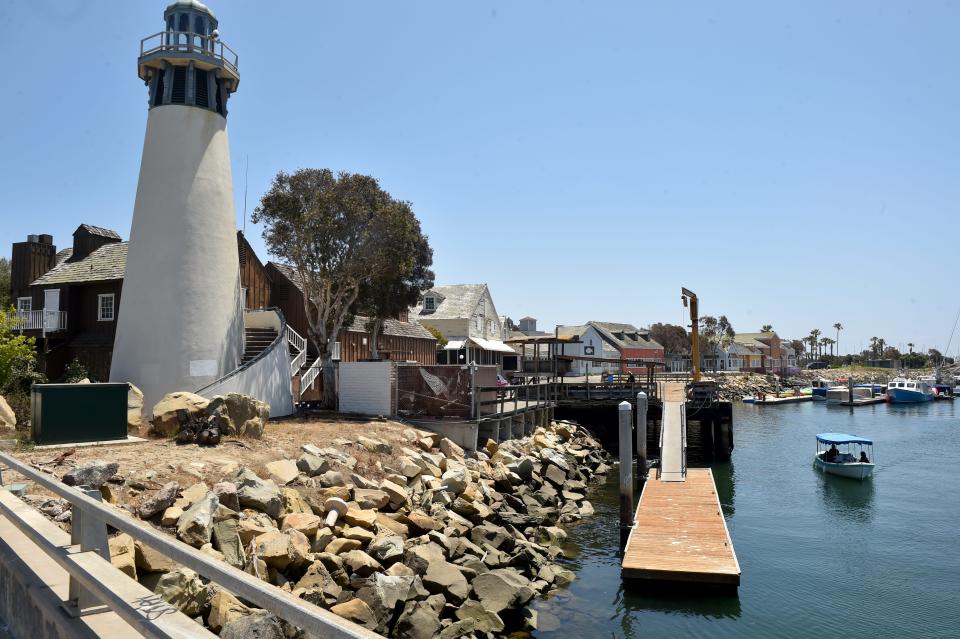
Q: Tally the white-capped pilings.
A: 2